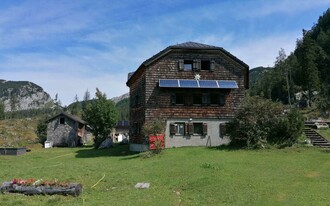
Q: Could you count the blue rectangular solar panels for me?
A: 4